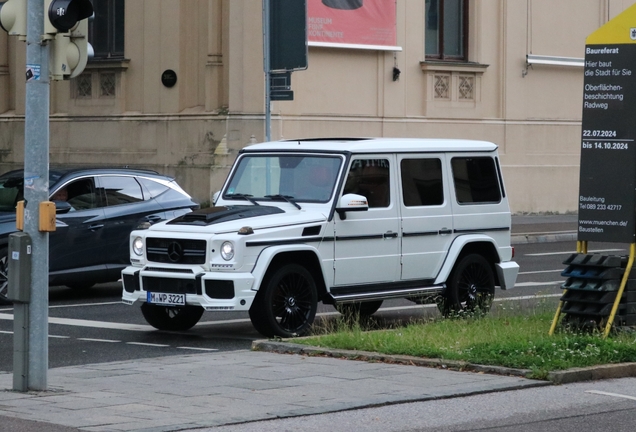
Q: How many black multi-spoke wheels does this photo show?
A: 2